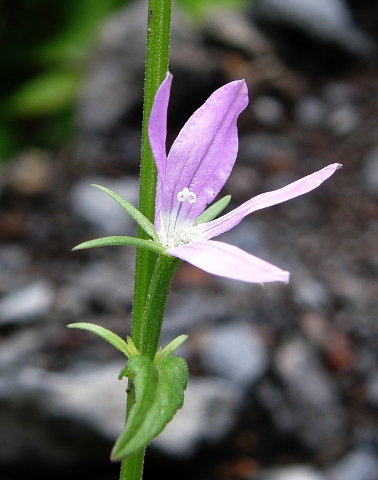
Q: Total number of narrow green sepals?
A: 3